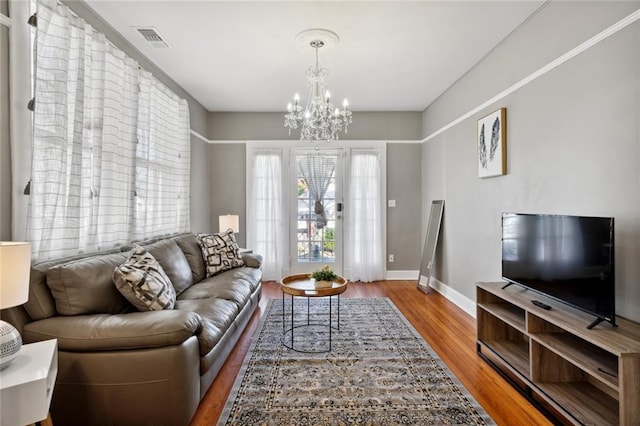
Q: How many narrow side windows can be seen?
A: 2